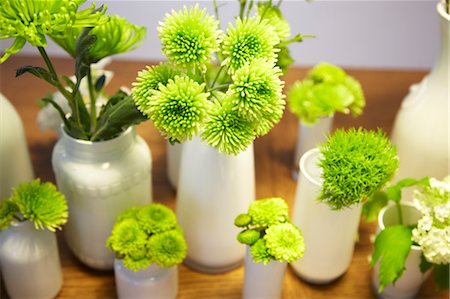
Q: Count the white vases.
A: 11